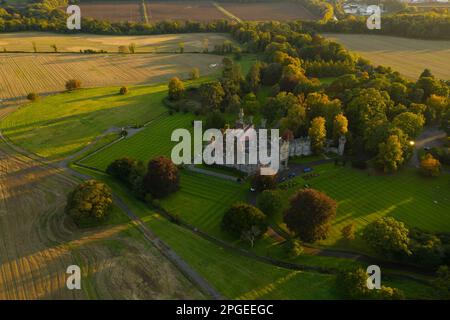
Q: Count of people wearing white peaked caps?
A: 0